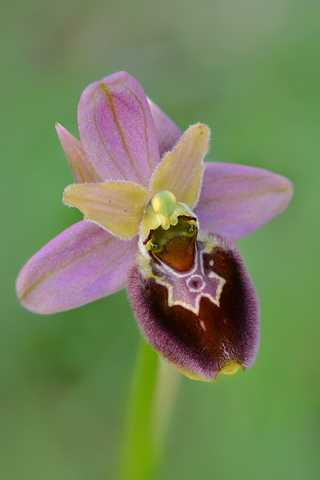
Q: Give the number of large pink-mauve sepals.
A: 3